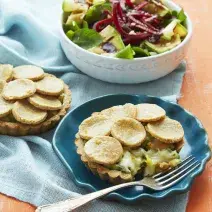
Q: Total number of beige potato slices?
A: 14